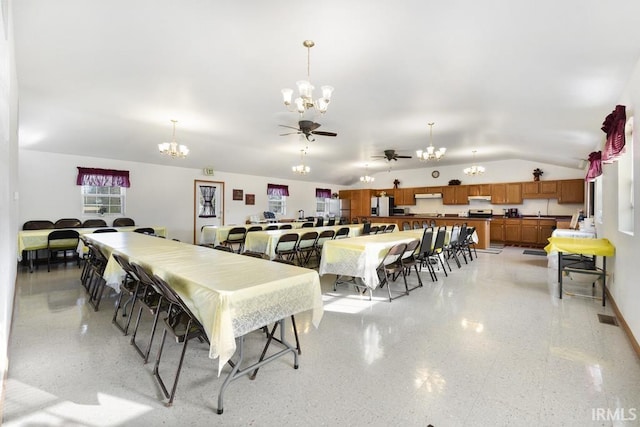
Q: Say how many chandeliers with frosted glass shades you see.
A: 6